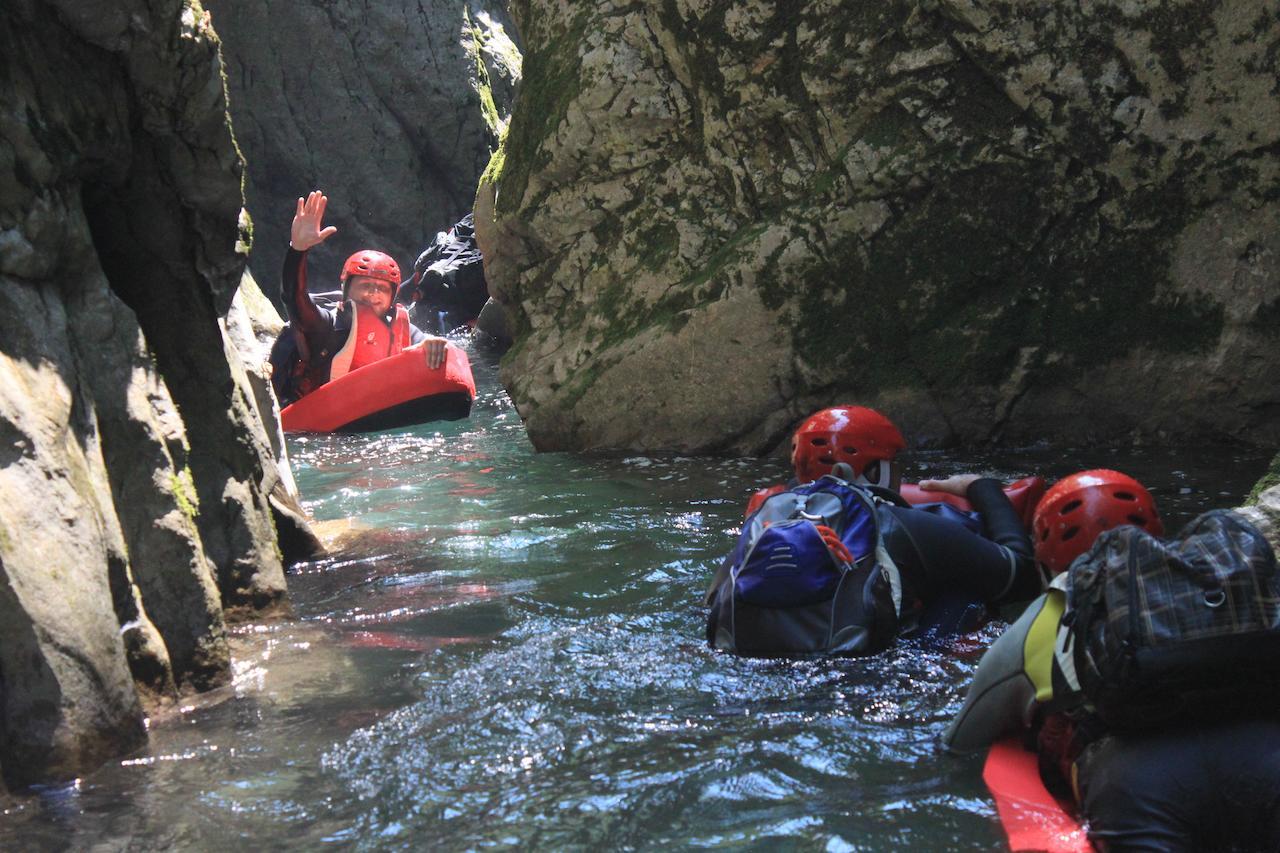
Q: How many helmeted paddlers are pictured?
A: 3